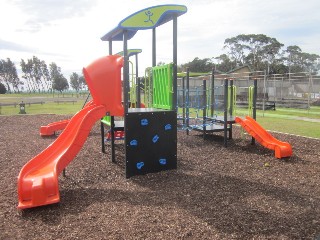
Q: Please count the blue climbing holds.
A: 6